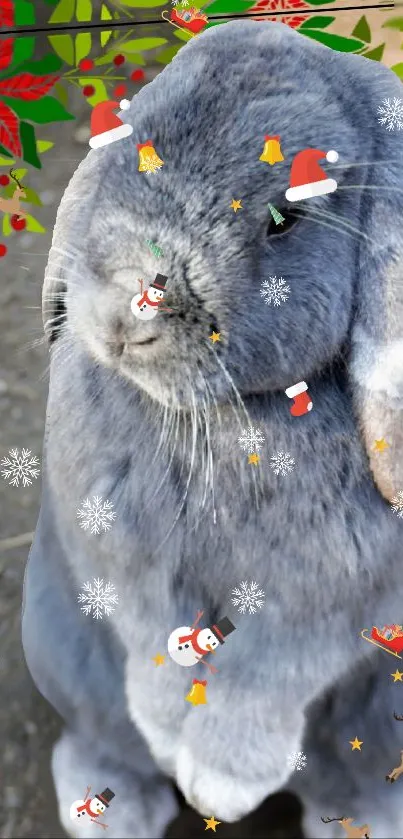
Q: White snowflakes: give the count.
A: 11